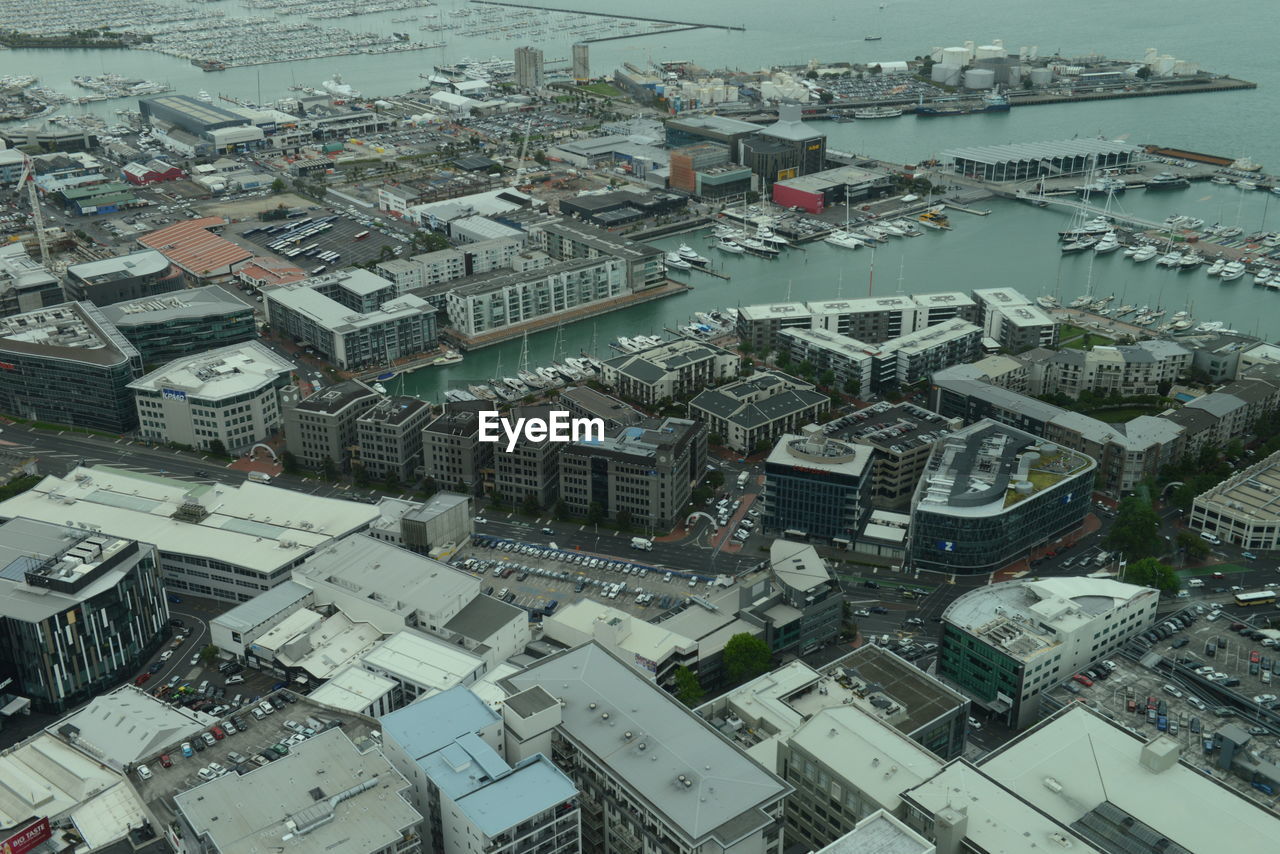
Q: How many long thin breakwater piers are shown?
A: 2